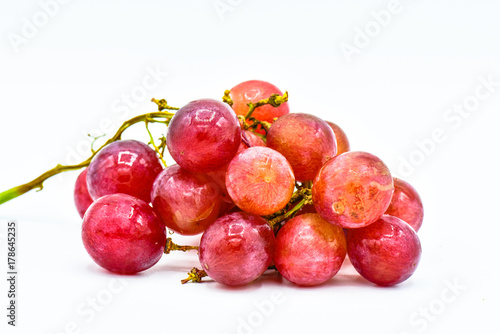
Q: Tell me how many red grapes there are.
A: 15